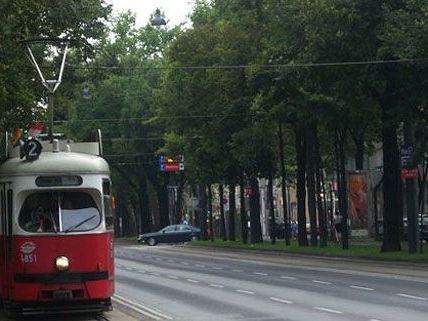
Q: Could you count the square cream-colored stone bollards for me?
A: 0